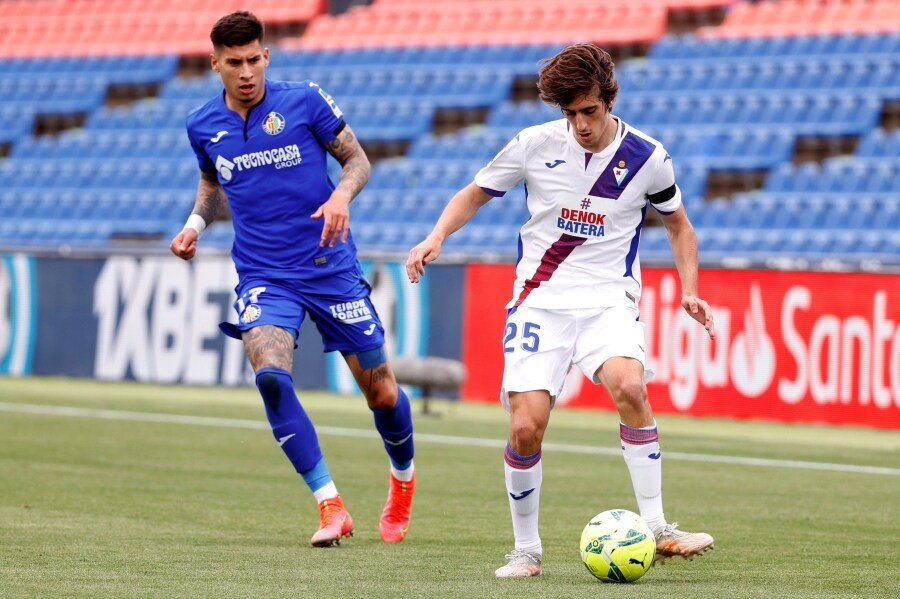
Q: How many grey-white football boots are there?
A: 2